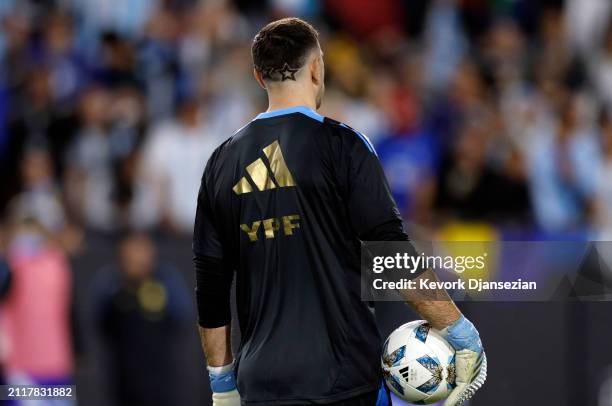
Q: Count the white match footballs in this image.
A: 1